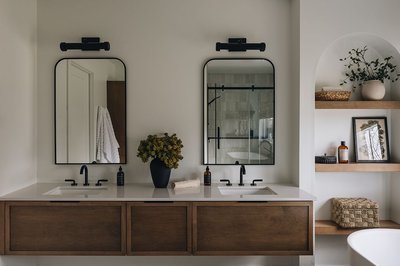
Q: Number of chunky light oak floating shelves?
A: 3